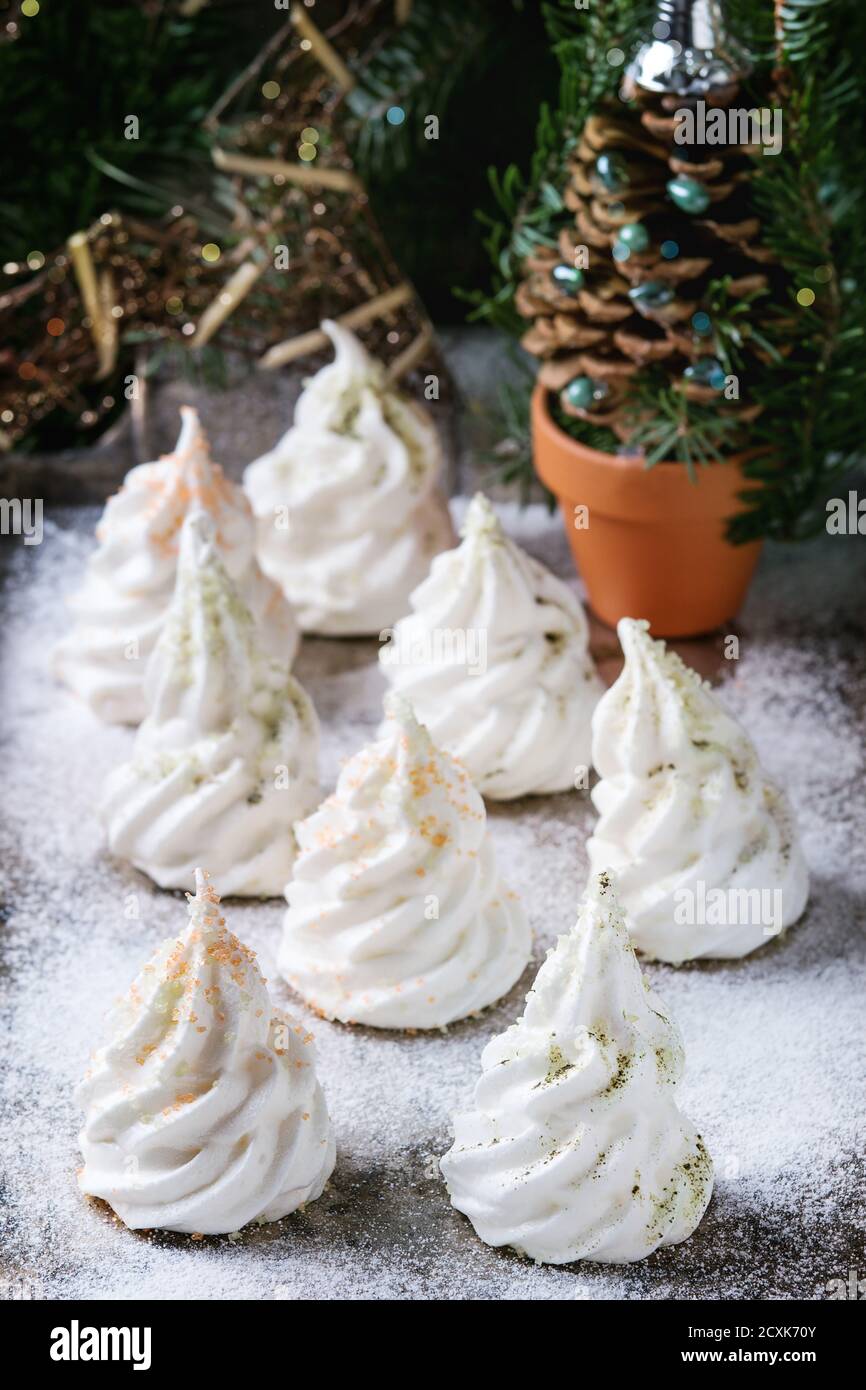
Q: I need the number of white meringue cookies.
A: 8